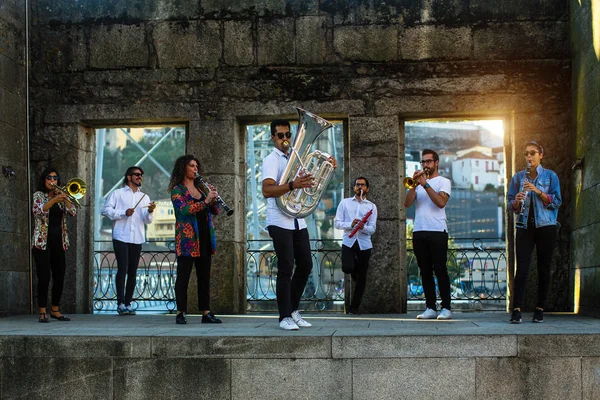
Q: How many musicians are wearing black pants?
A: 7